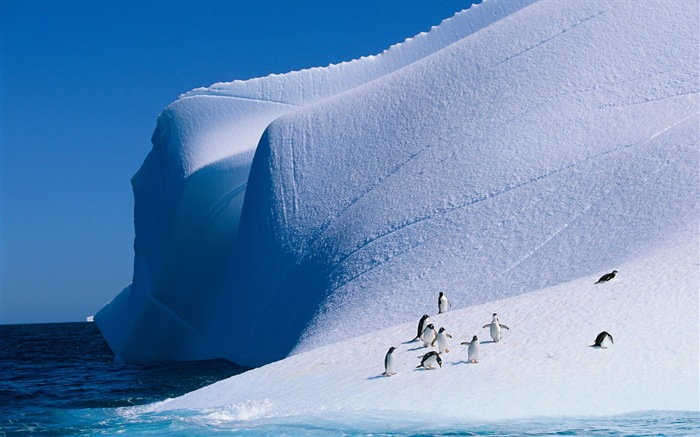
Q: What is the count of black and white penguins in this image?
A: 10